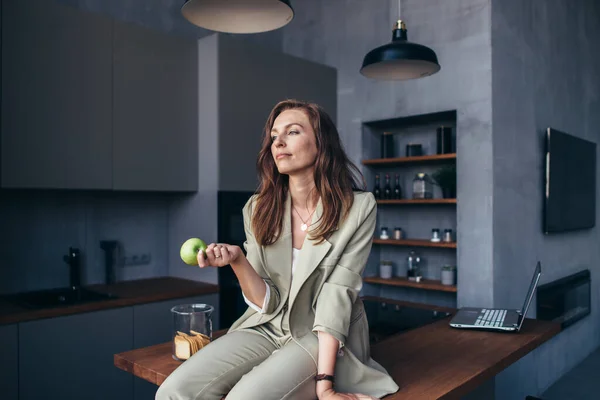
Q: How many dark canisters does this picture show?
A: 3